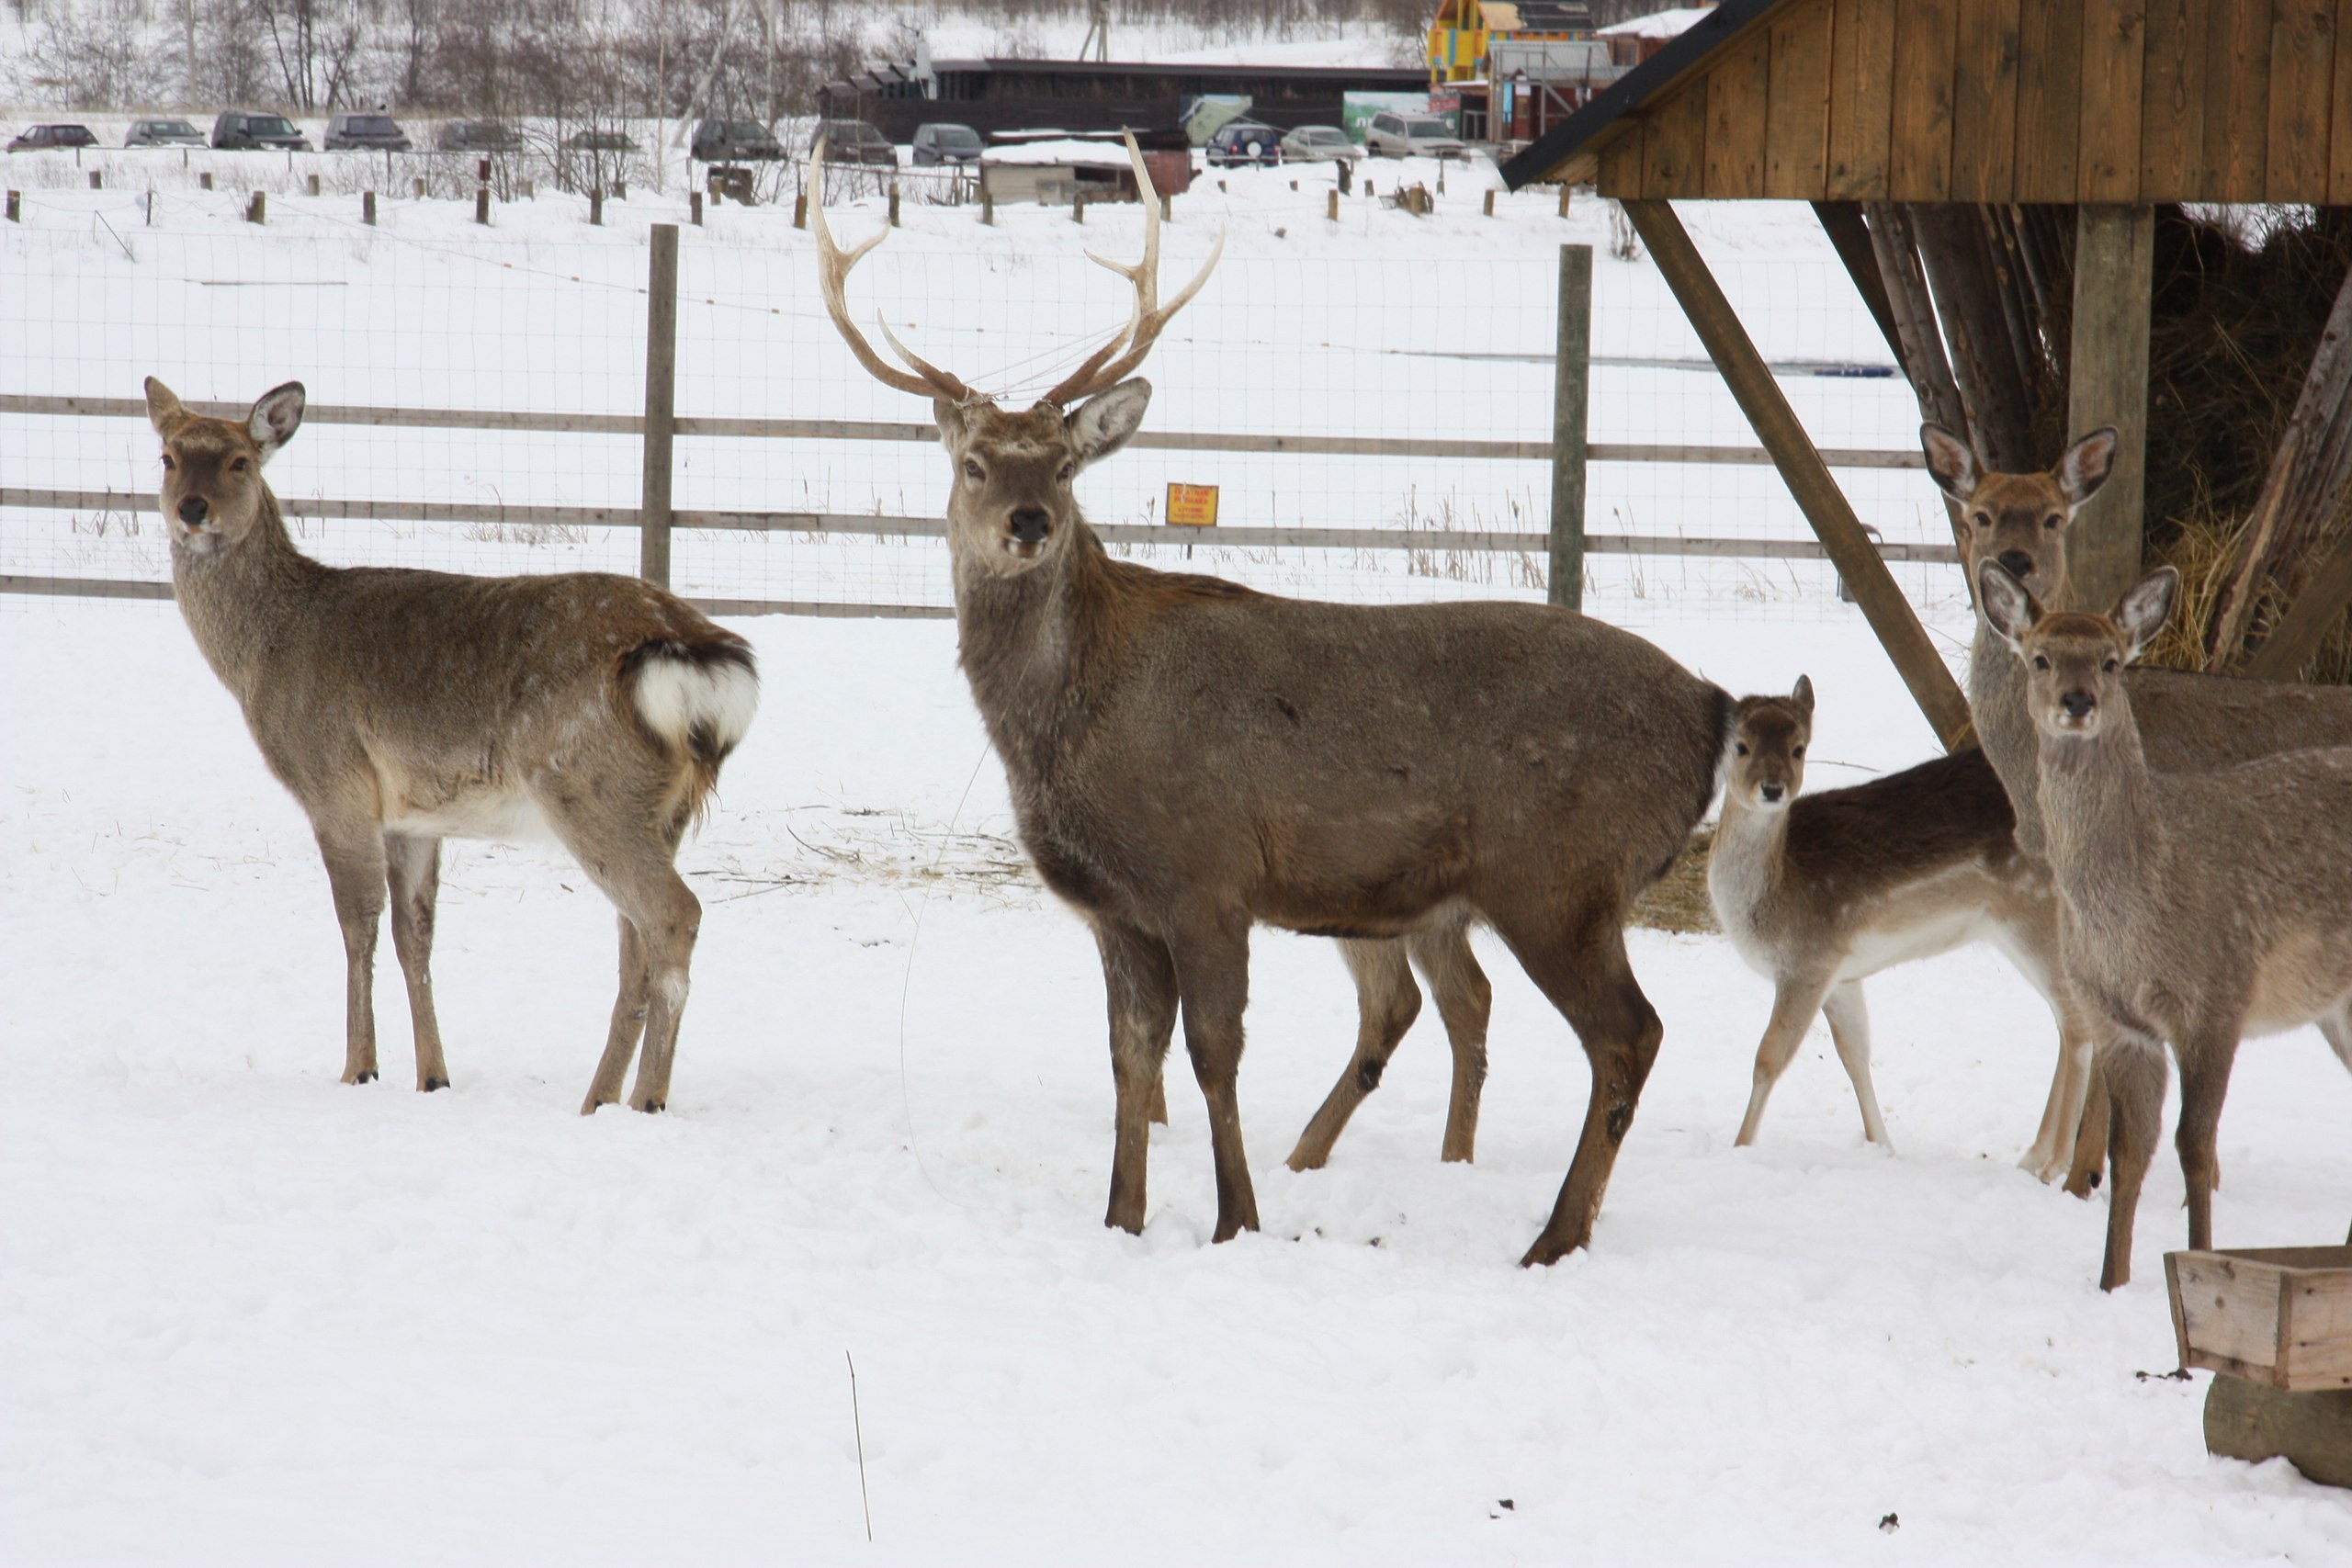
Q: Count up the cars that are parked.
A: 12